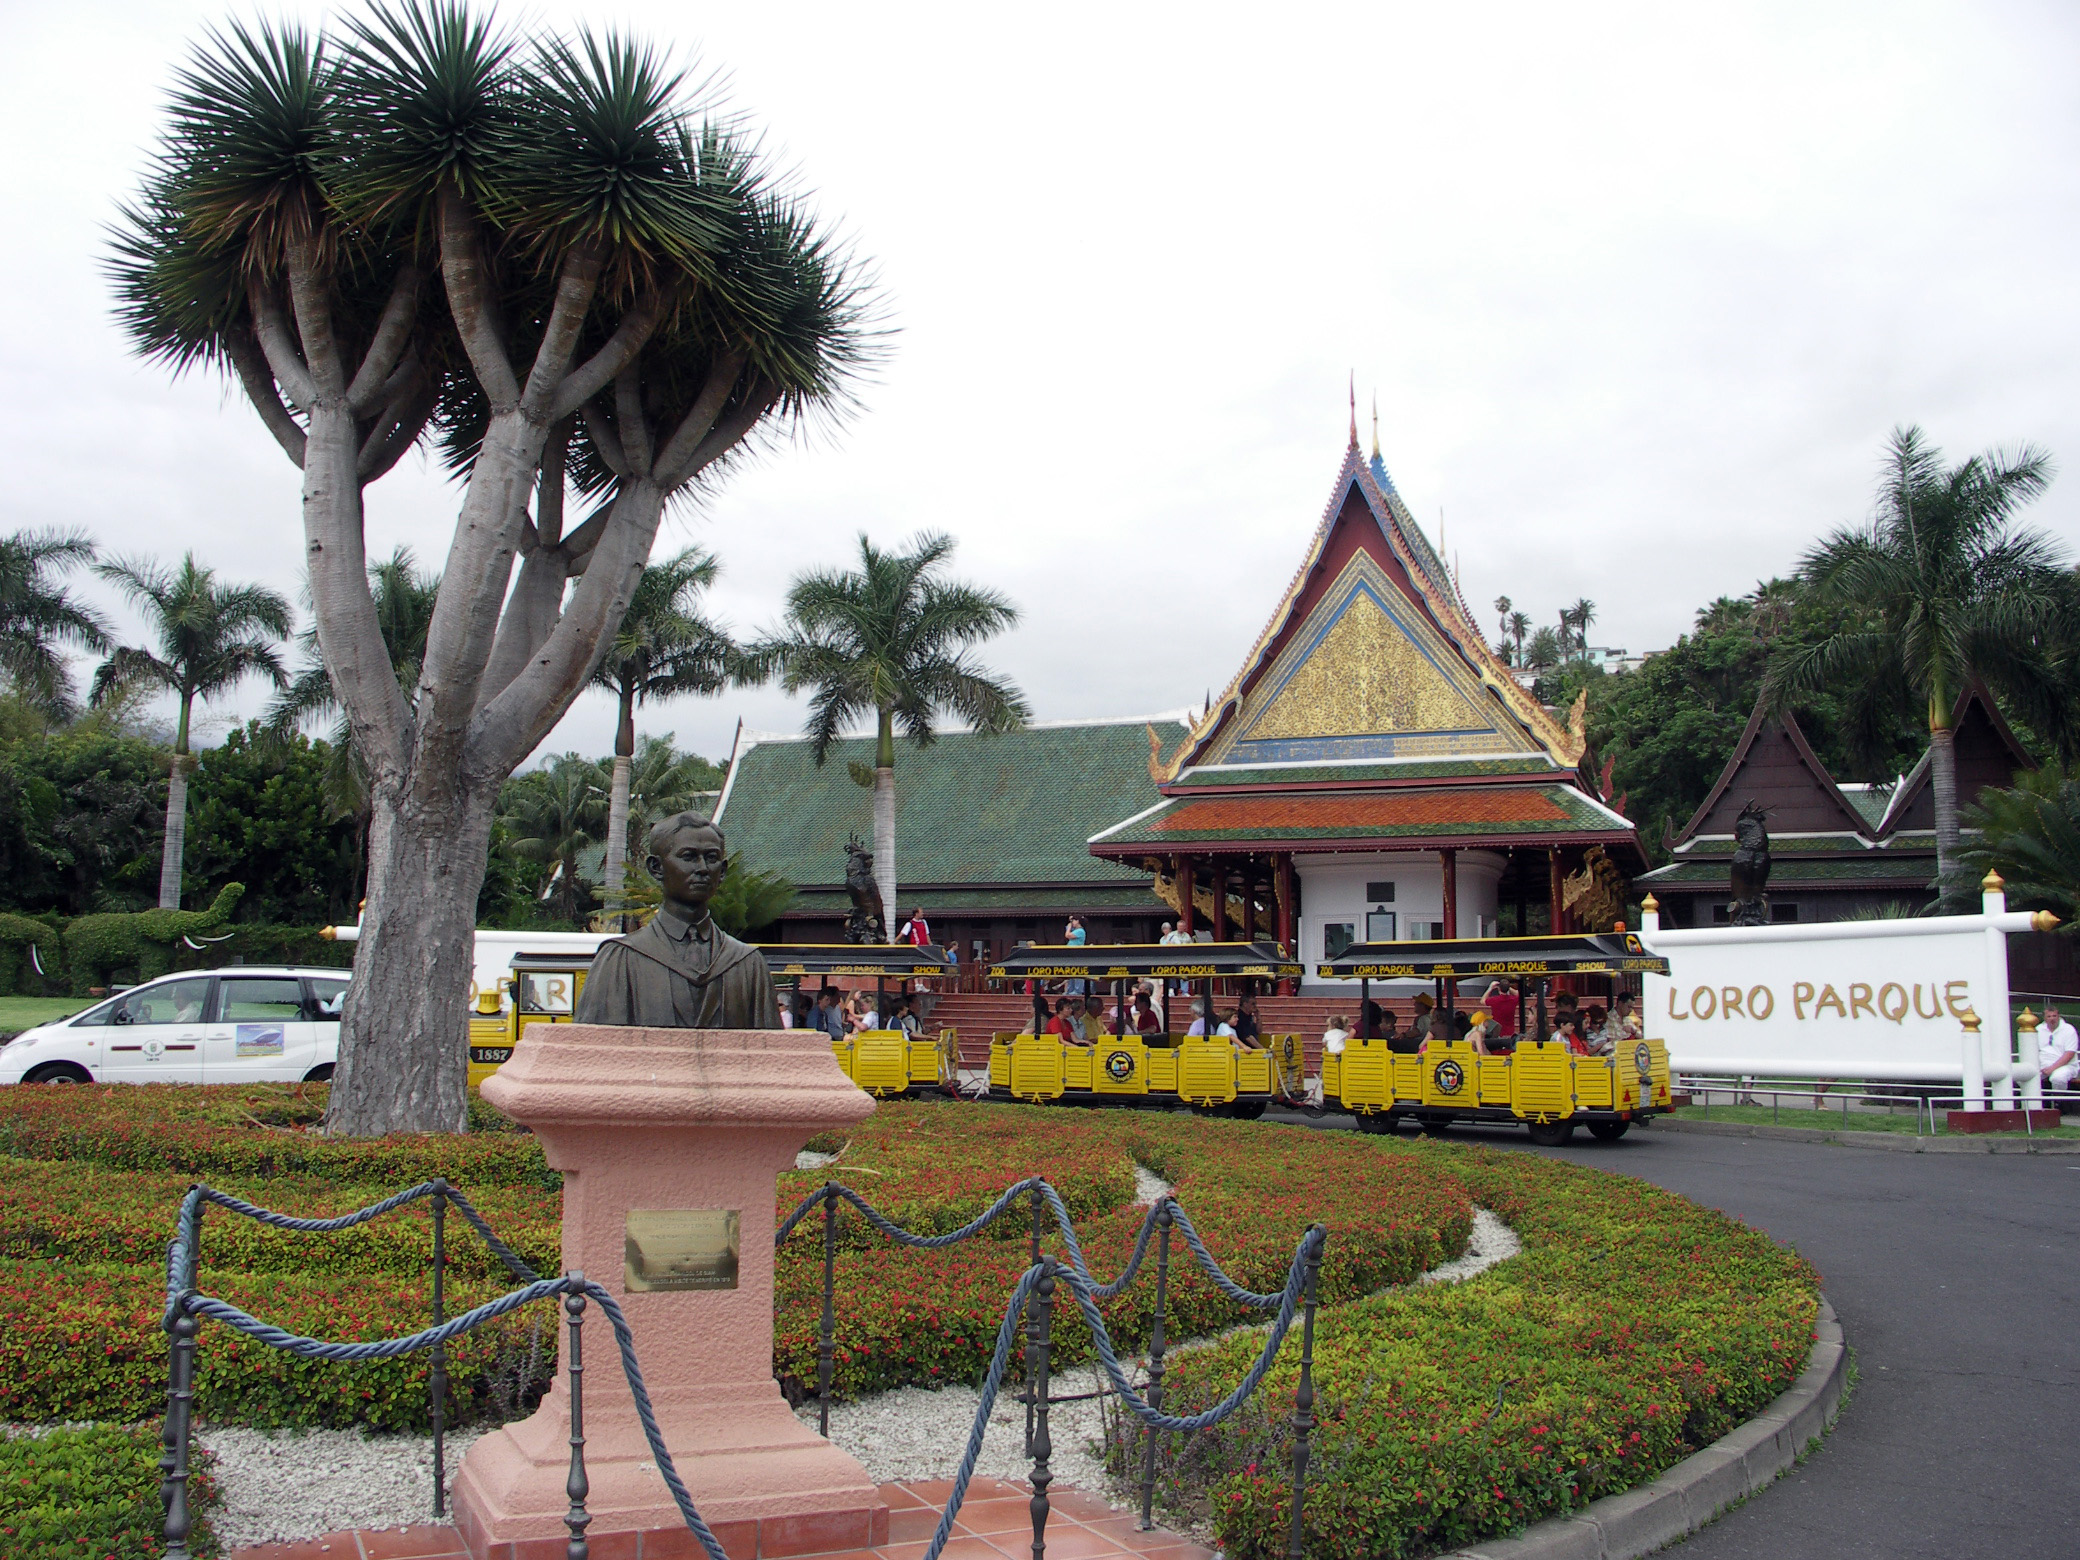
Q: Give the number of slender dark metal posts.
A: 10